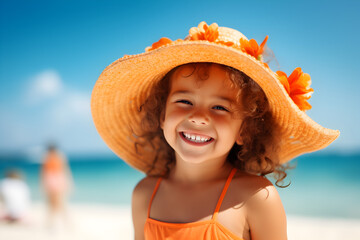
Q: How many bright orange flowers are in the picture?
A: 4